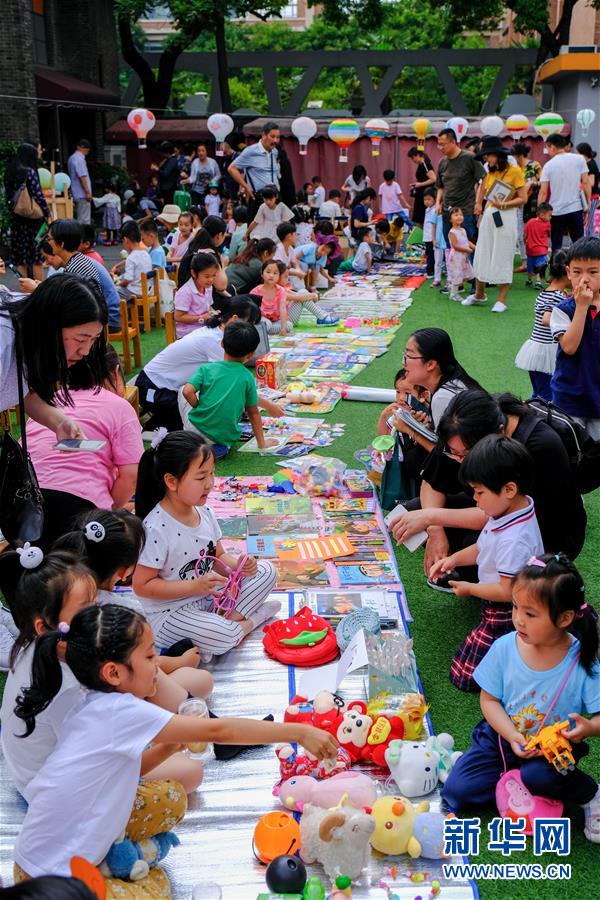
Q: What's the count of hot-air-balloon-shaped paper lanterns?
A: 11